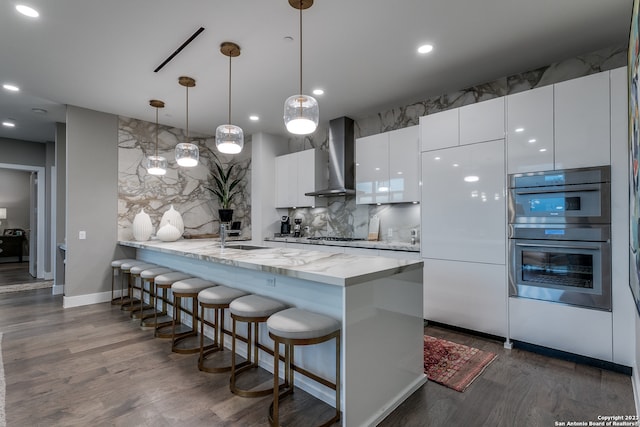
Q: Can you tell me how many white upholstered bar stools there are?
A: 9